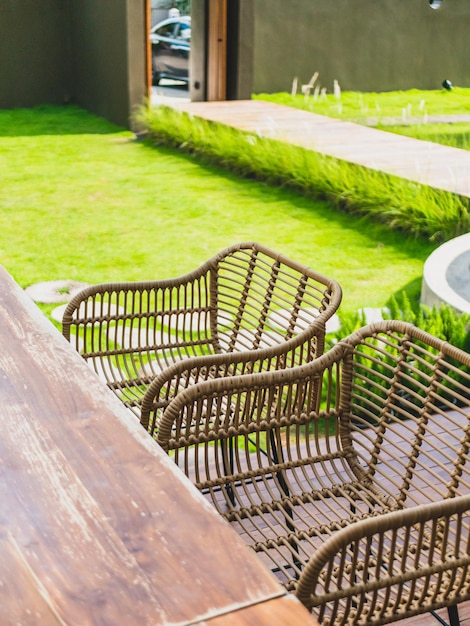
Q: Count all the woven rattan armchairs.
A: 2